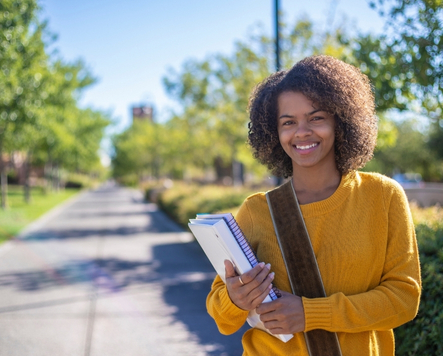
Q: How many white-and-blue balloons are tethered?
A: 0